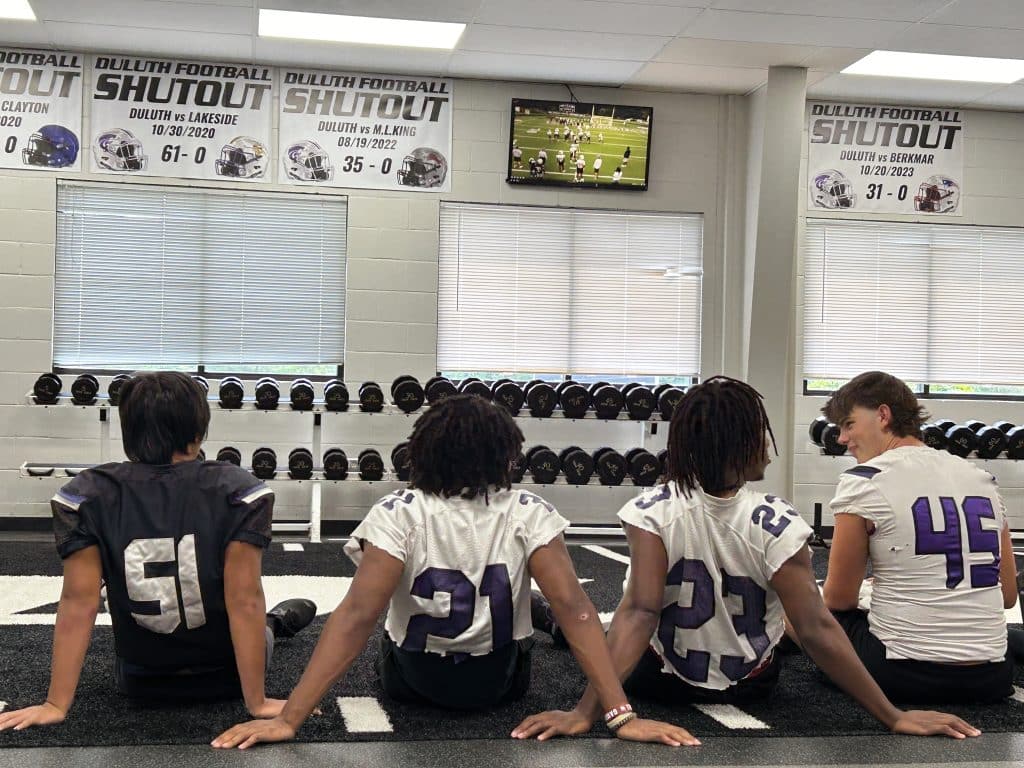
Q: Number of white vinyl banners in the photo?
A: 4